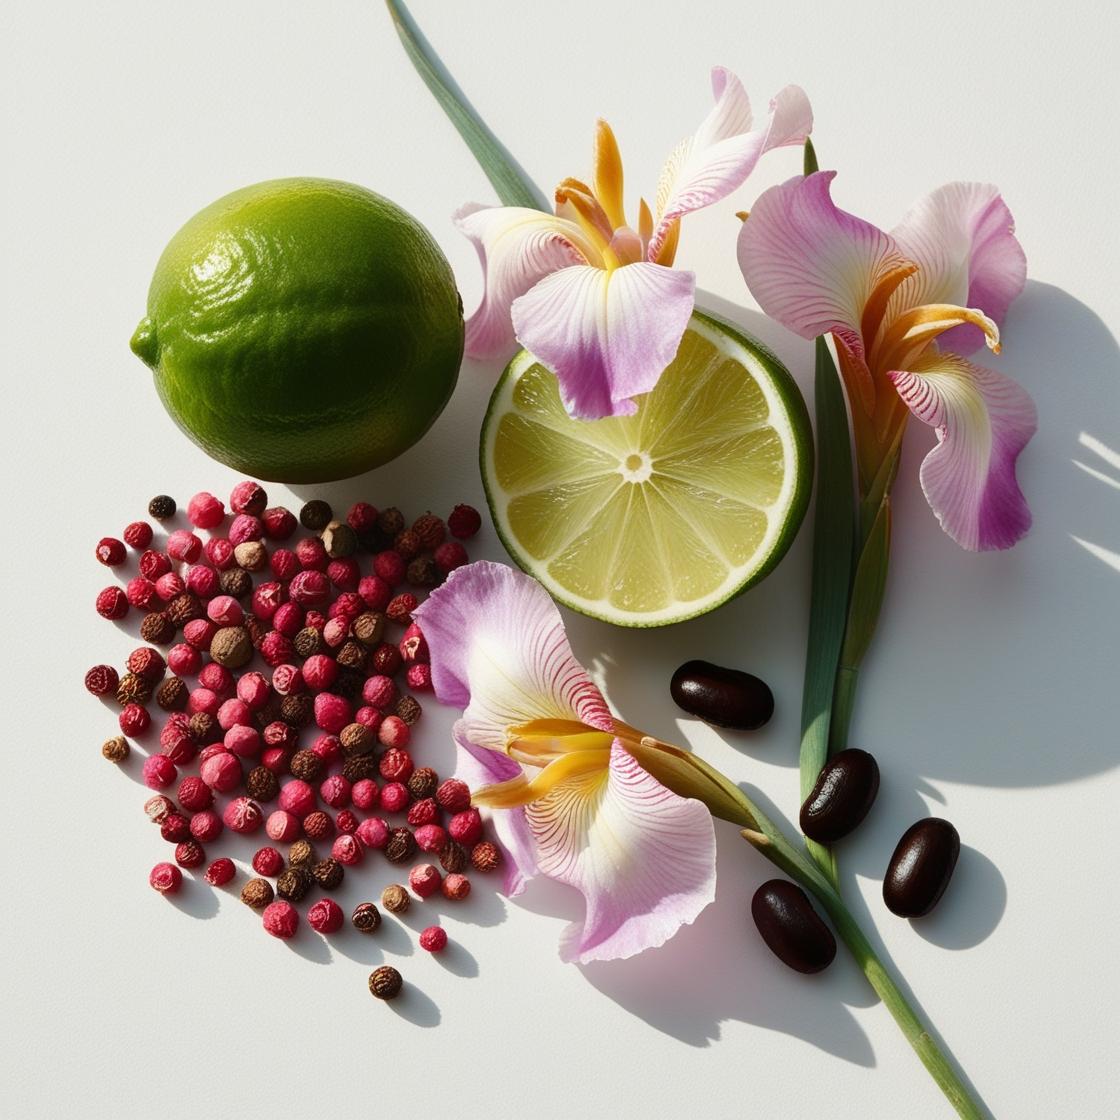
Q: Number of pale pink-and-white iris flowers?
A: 3